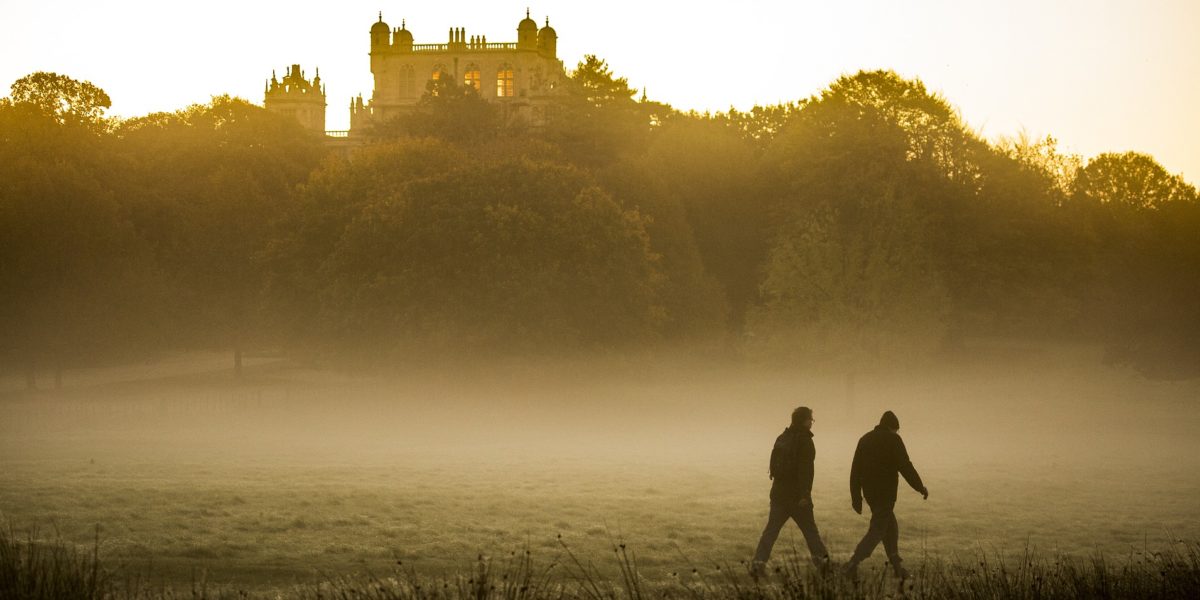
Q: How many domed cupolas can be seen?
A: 4